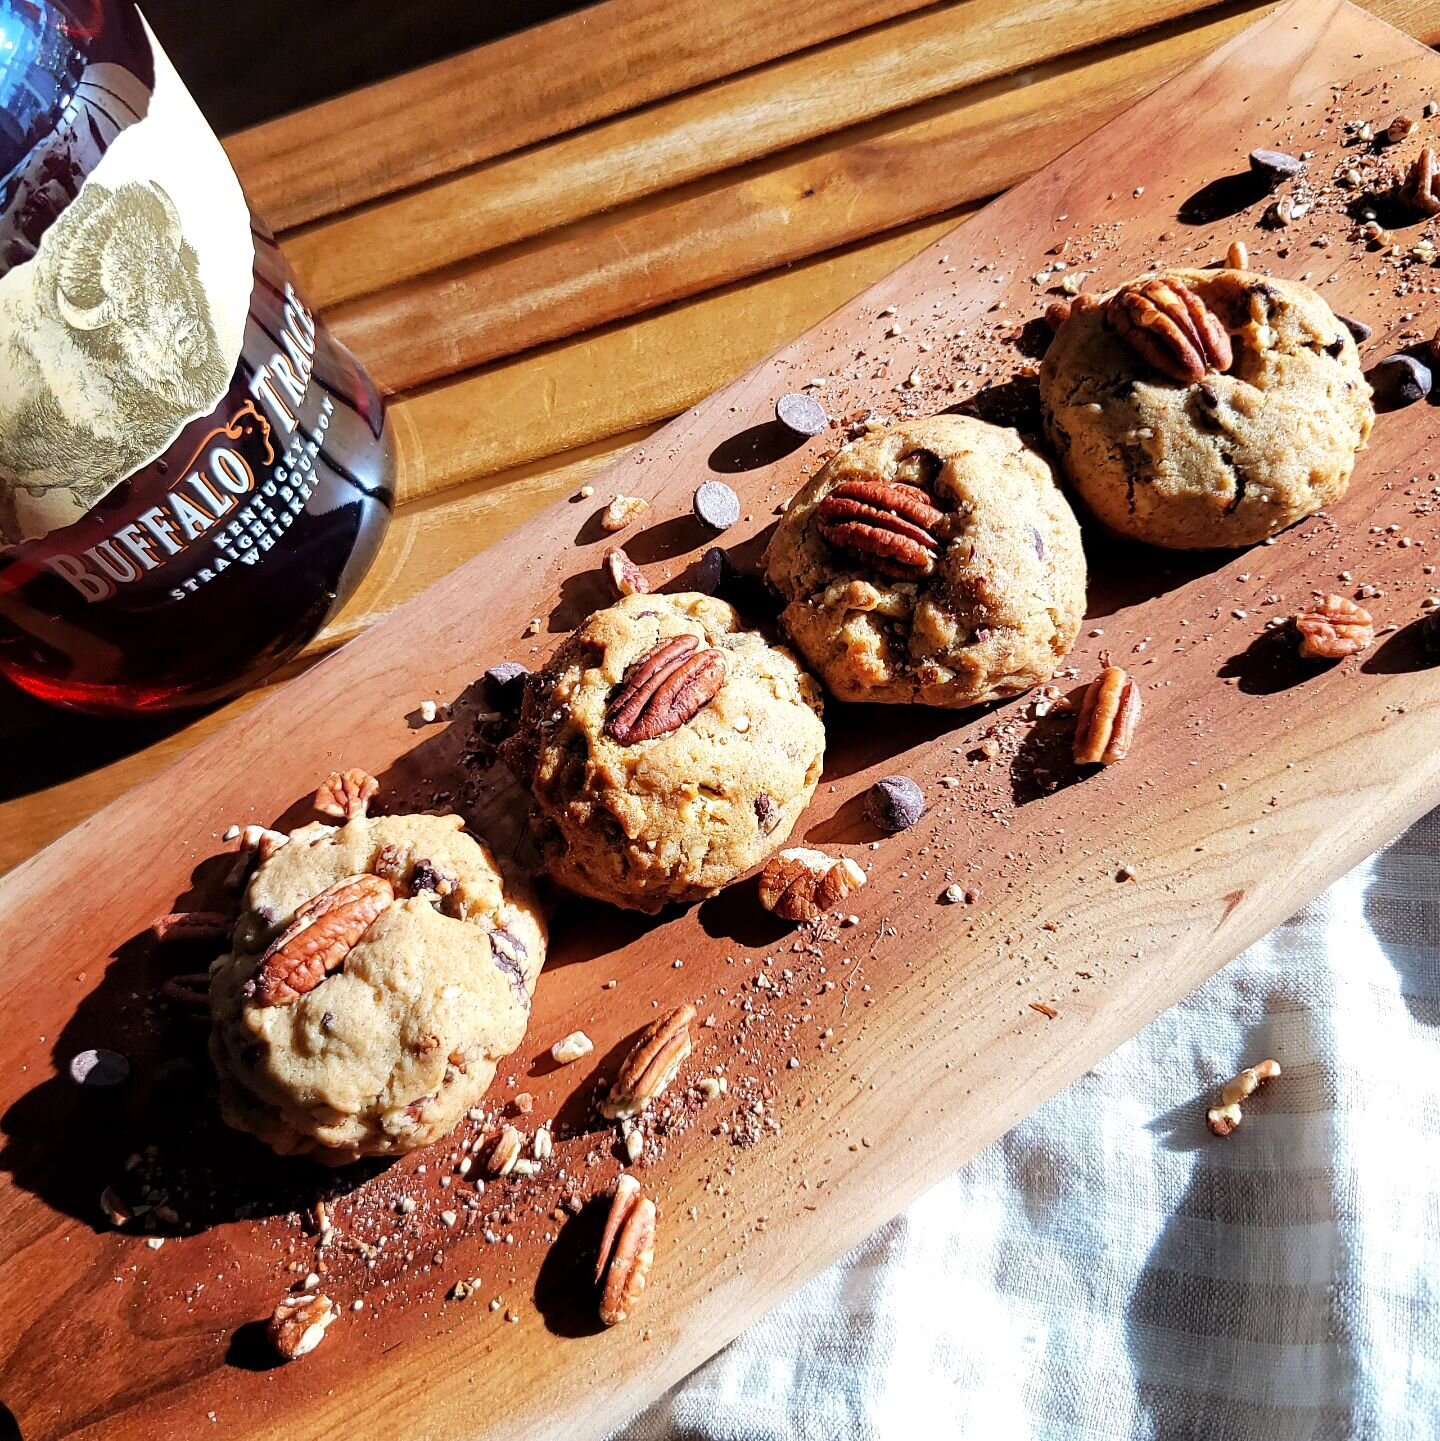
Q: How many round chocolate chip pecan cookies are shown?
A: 4